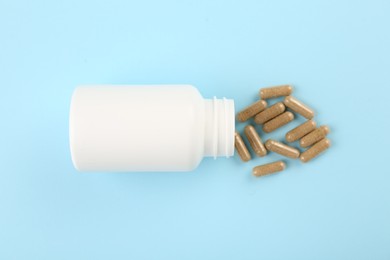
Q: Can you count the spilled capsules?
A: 12